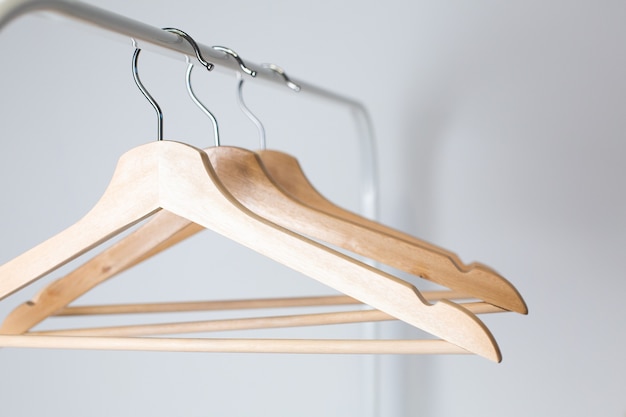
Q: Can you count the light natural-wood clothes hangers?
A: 3